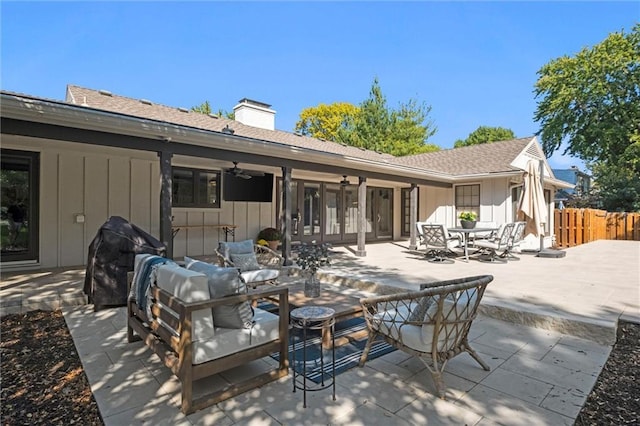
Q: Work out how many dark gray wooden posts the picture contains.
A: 4